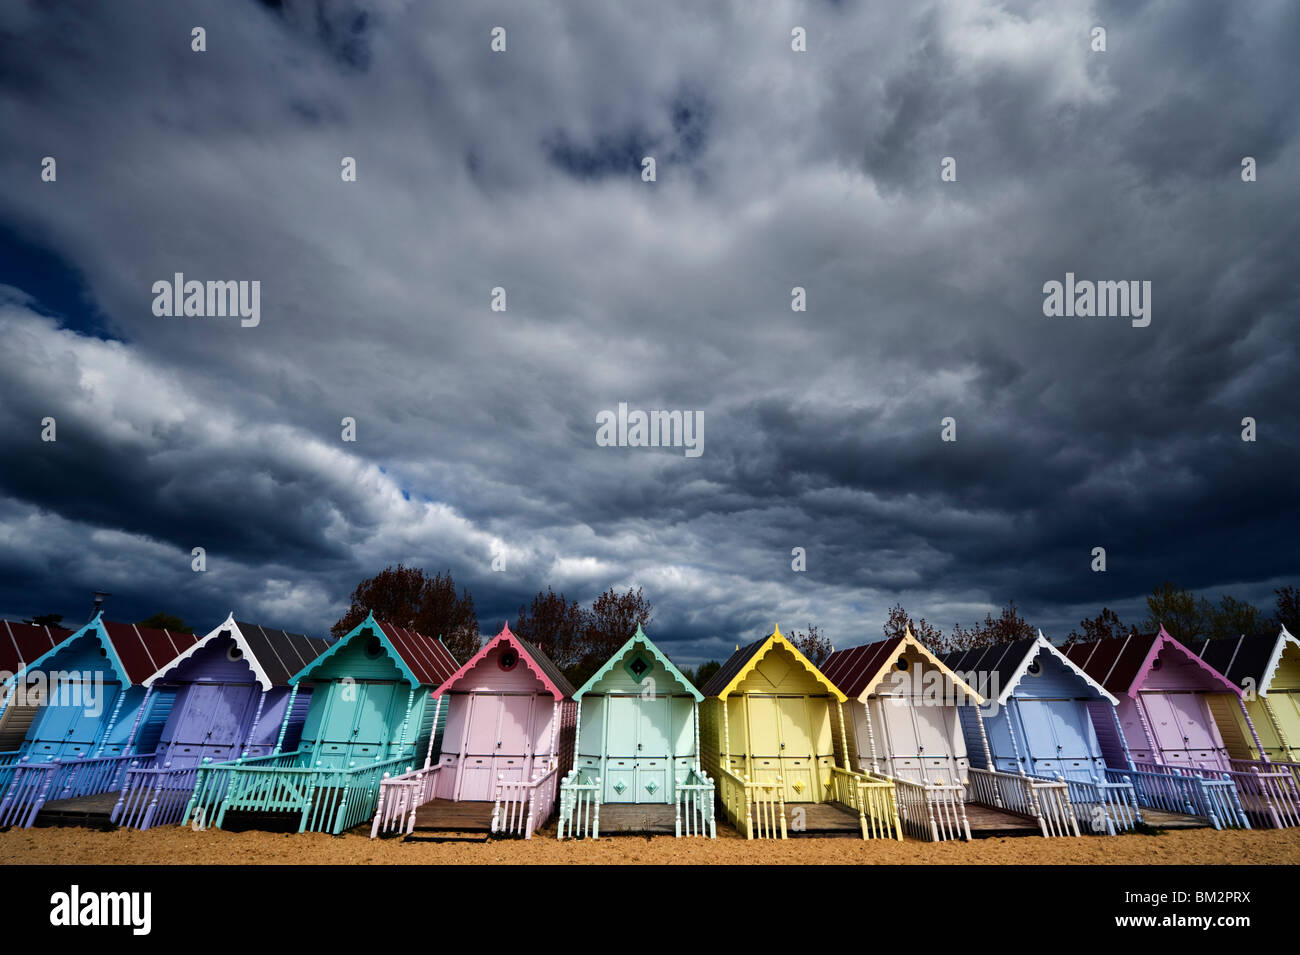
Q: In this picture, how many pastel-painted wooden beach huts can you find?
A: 11